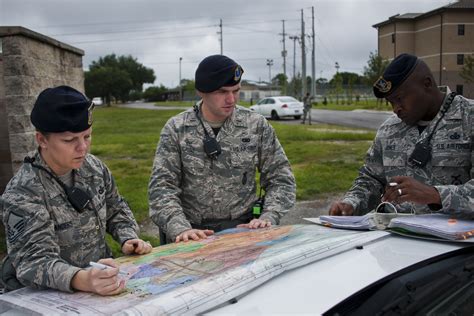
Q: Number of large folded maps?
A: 1